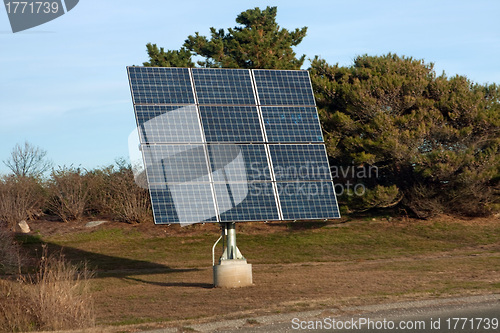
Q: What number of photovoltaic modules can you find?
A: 12